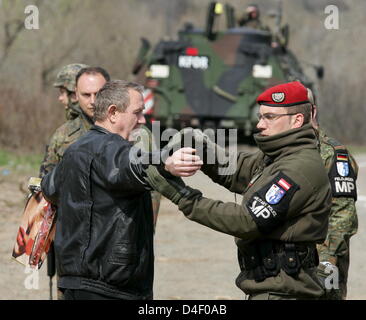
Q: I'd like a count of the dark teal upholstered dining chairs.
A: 0